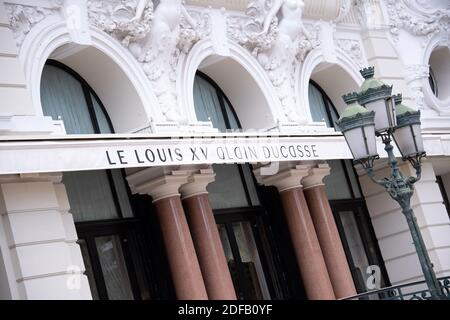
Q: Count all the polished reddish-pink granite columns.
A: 4